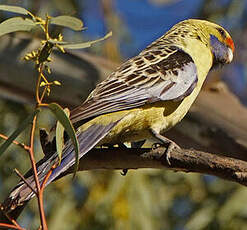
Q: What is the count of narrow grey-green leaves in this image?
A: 7